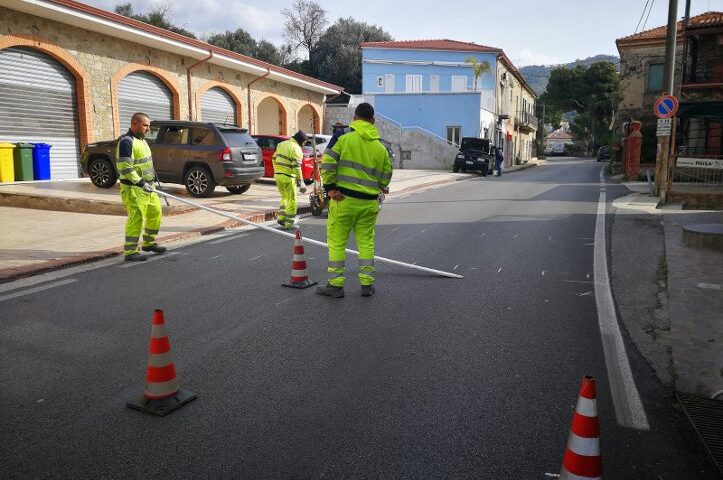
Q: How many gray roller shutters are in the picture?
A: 3